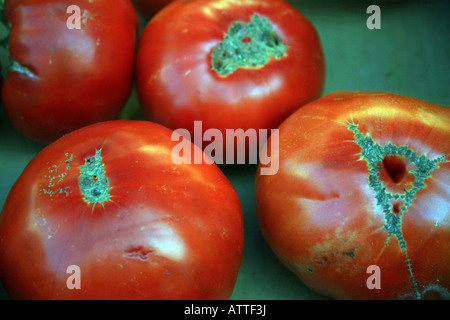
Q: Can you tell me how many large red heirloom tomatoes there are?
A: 4